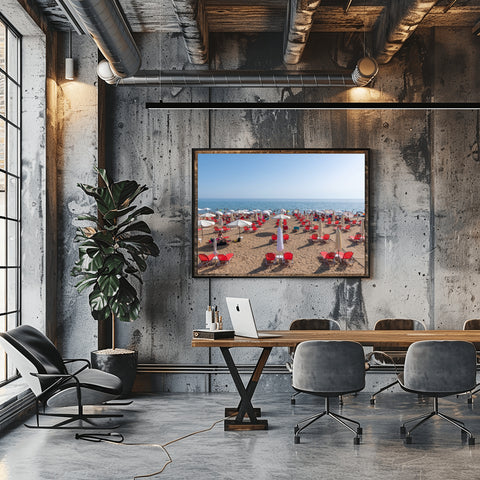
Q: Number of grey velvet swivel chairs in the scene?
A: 2